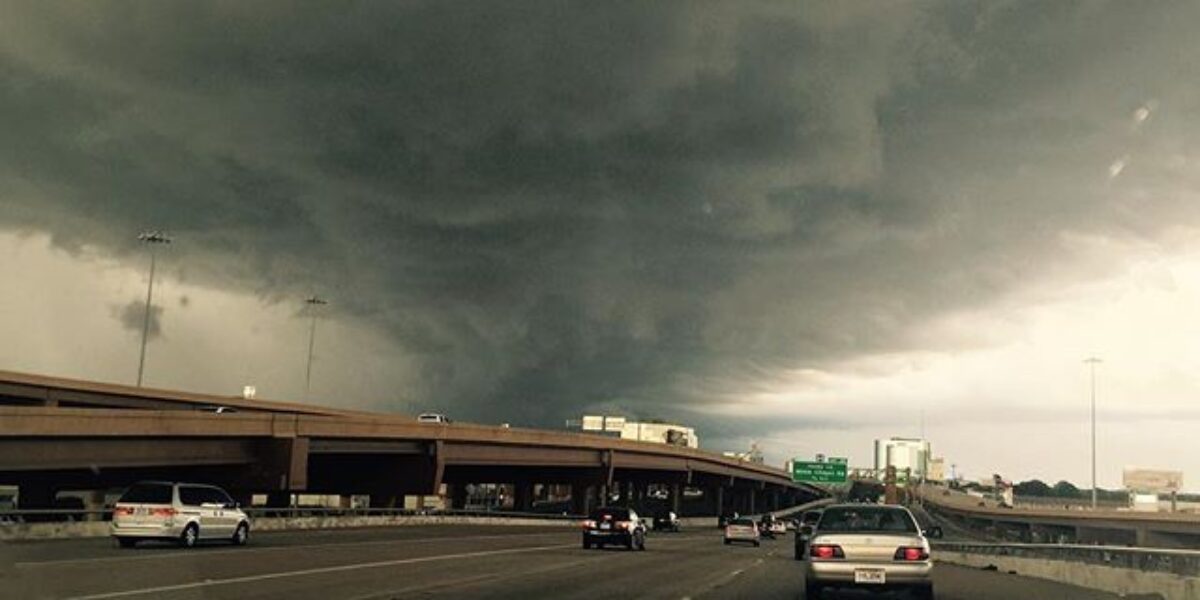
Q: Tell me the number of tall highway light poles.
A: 3